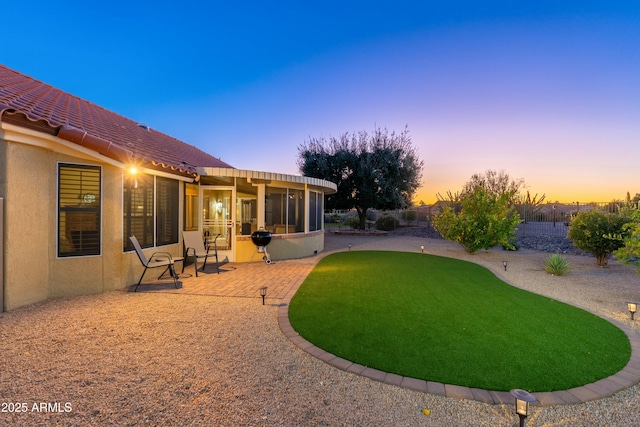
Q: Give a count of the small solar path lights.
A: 6